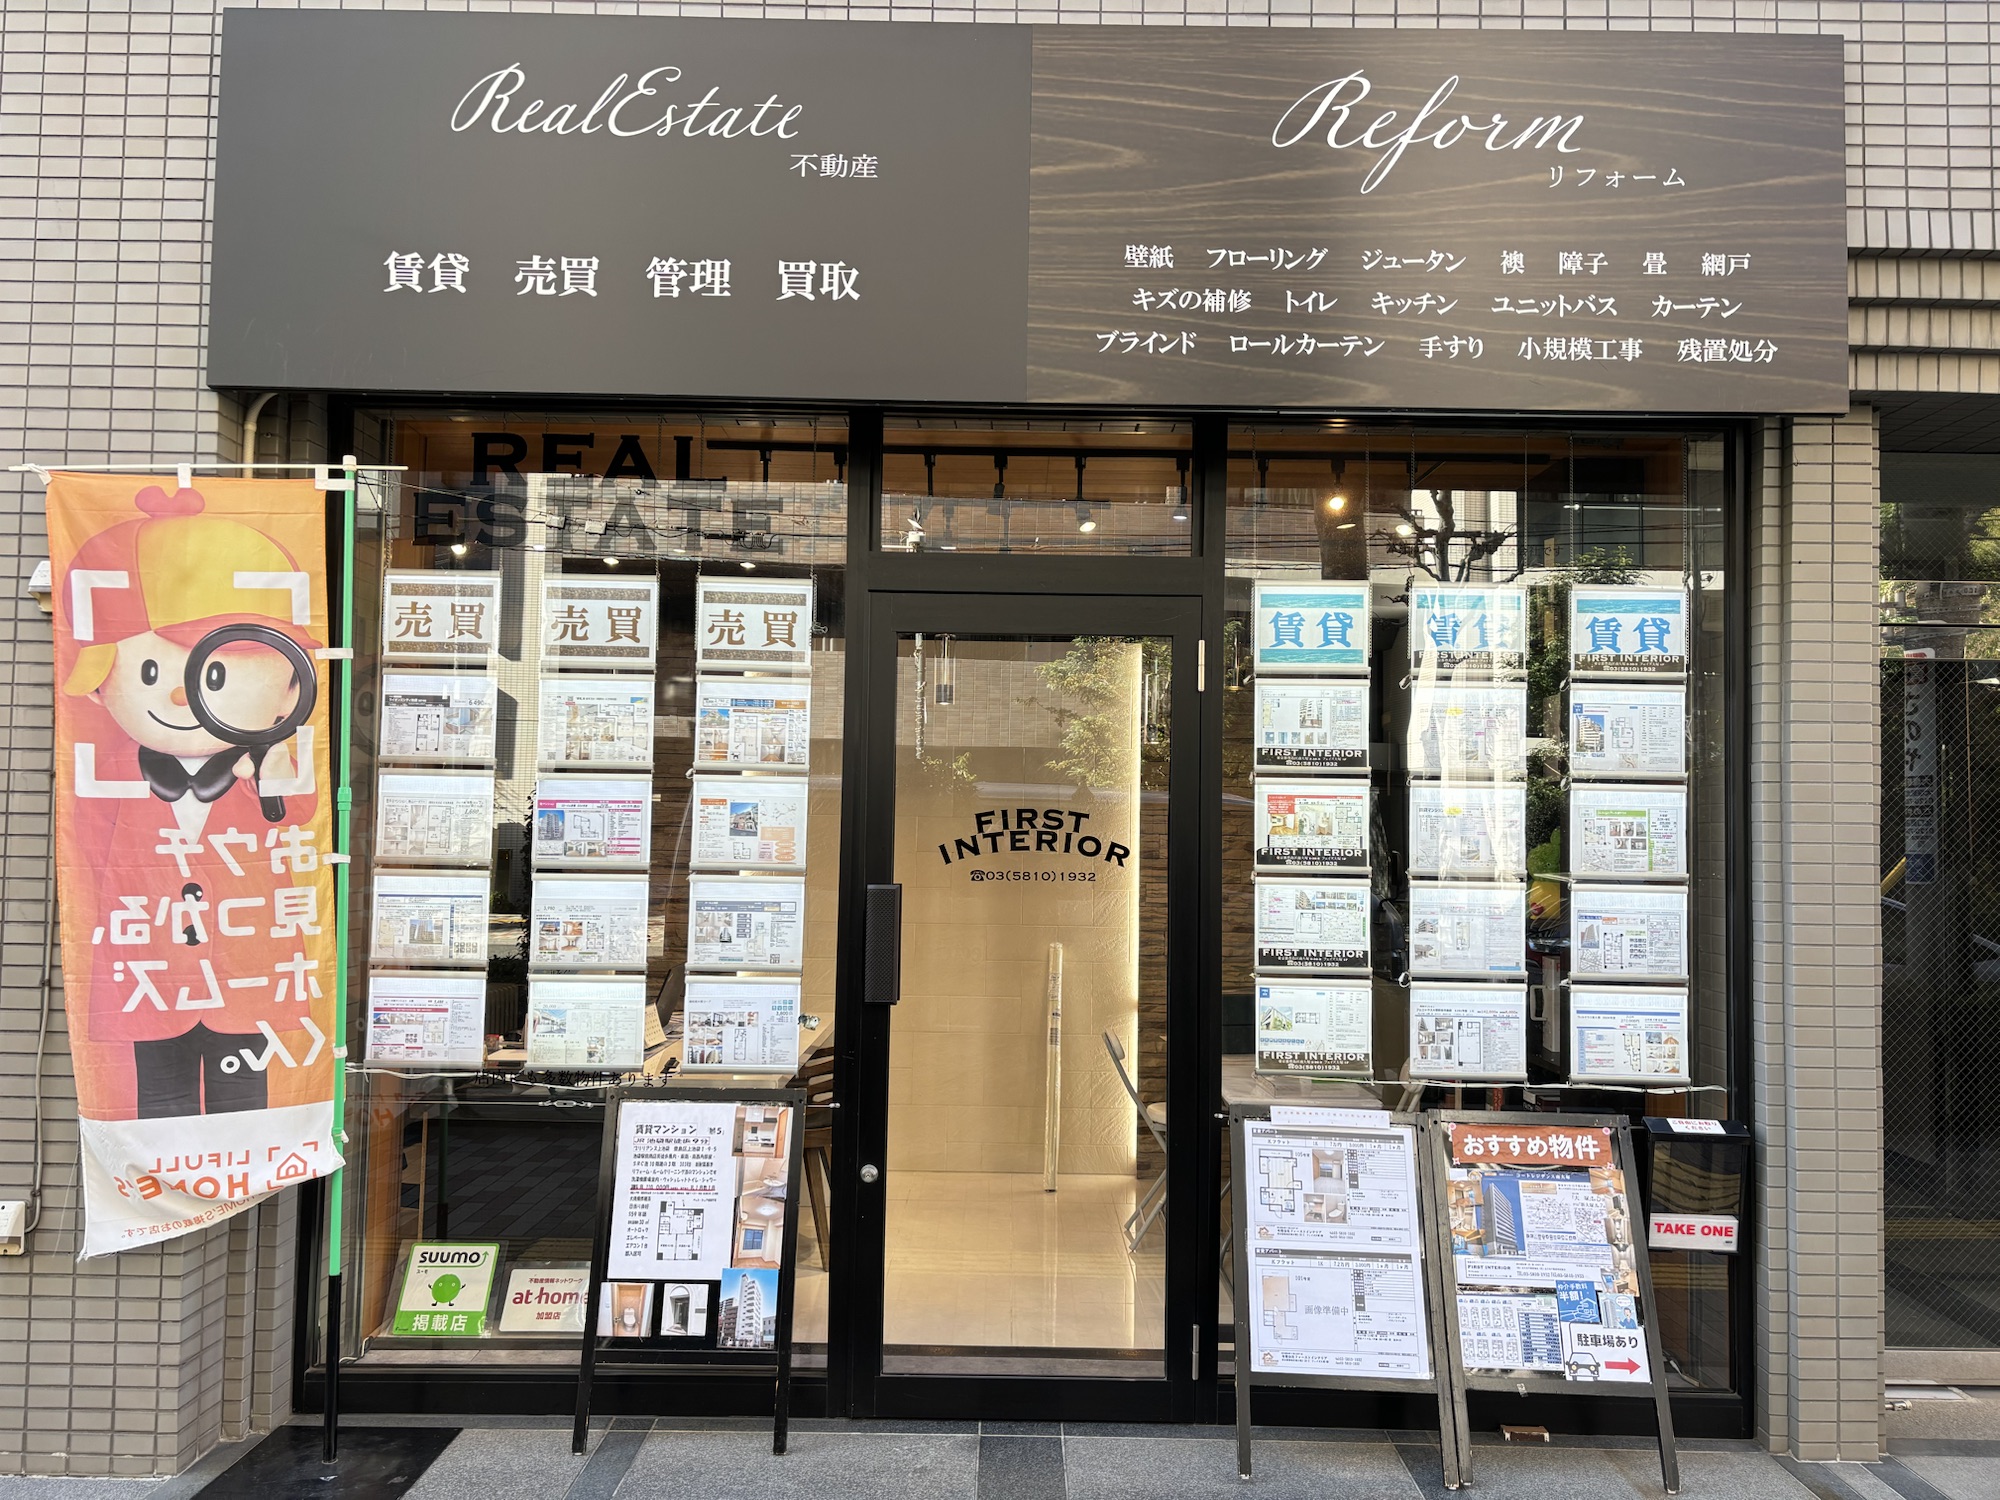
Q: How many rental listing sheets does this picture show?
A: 12